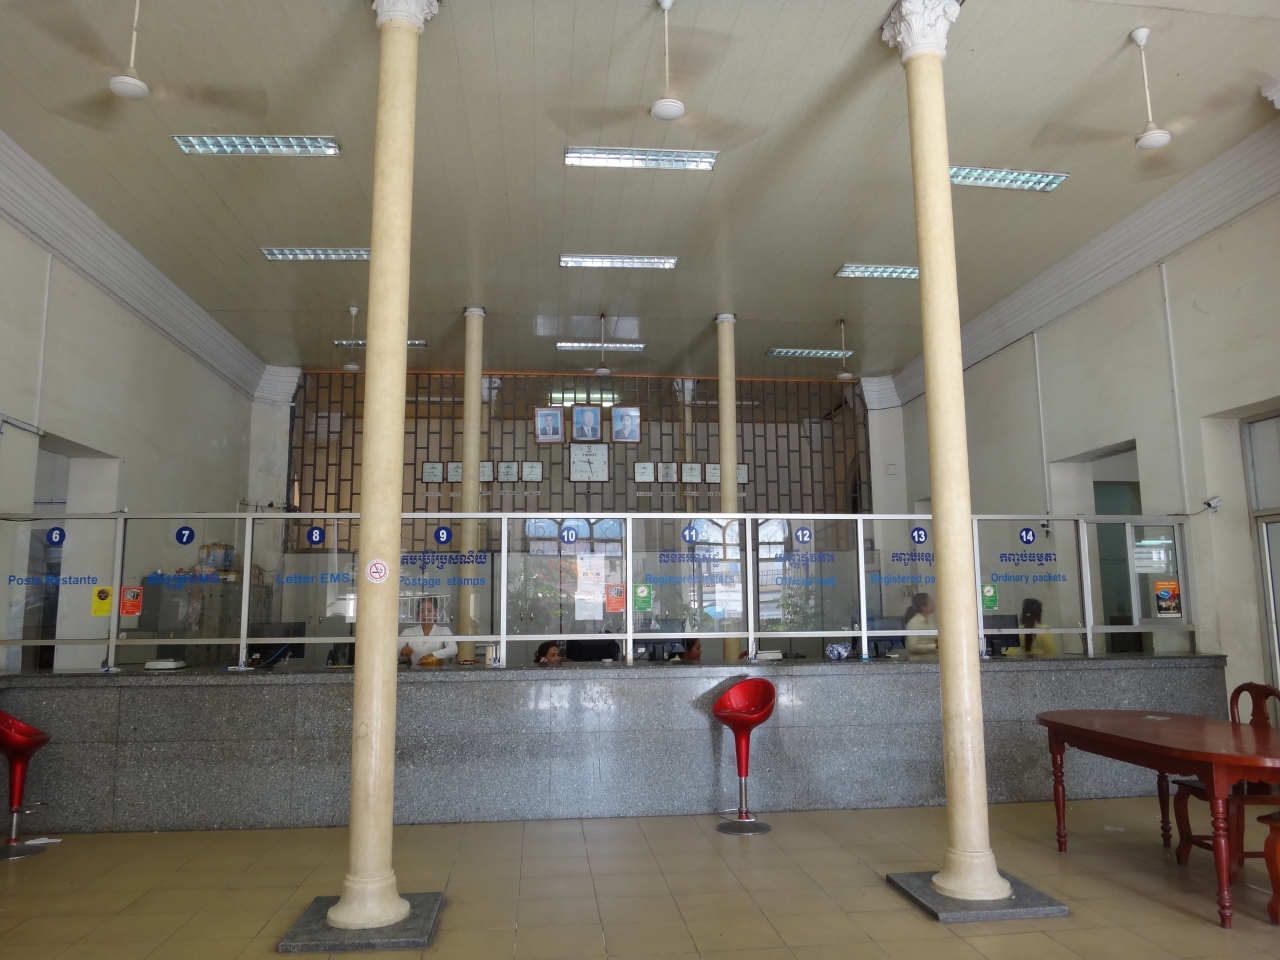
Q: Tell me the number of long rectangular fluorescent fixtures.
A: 9